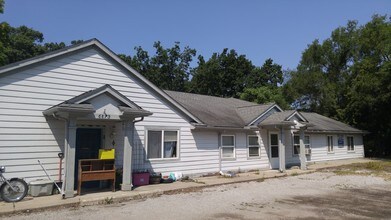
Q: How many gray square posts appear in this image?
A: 4